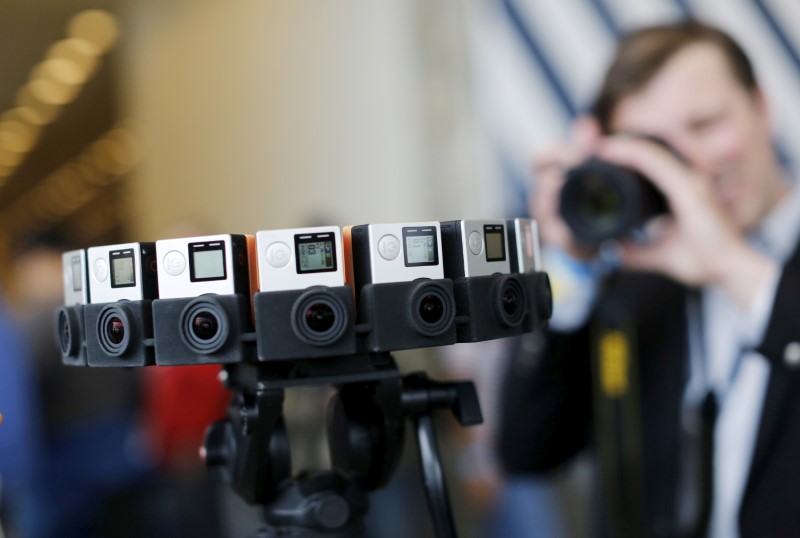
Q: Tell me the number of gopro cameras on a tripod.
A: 7